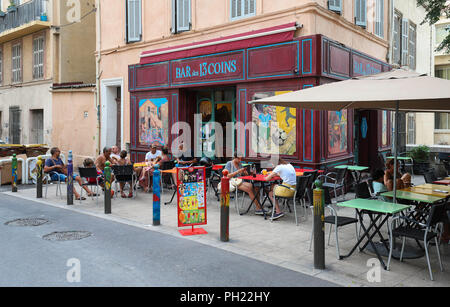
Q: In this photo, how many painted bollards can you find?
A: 7